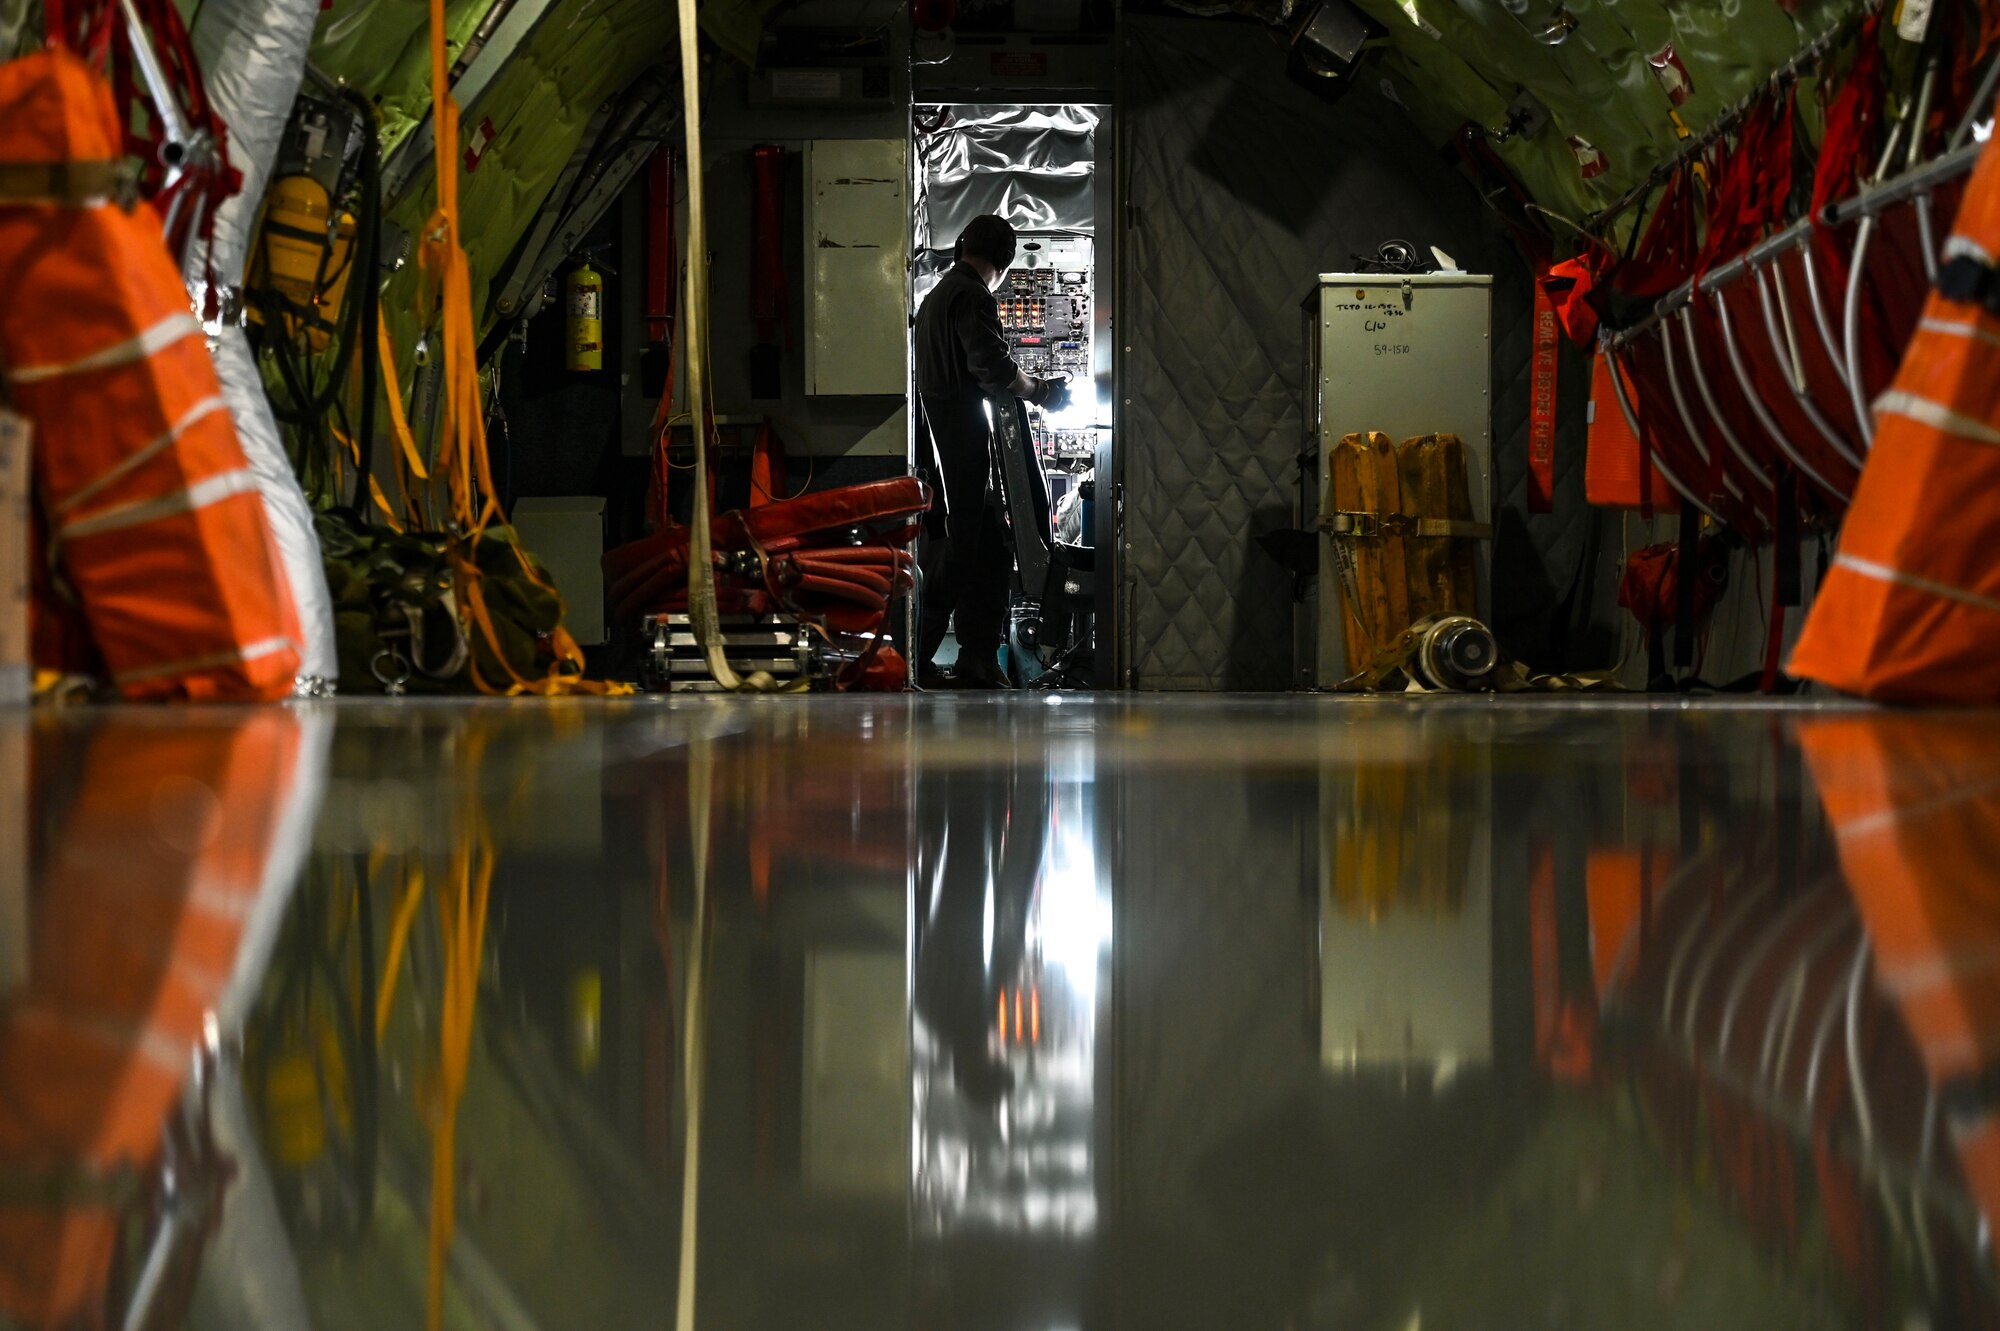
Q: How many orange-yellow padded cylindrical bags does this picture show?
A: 2